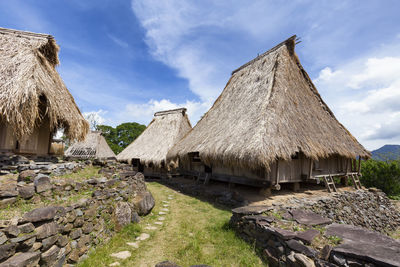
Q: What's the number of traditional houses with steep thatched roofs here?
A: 4